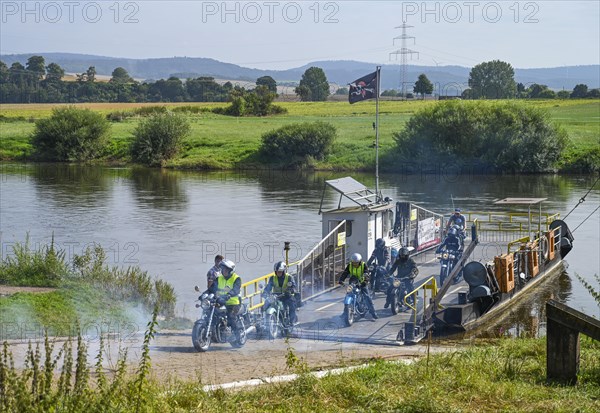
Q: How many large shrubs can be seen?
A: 4